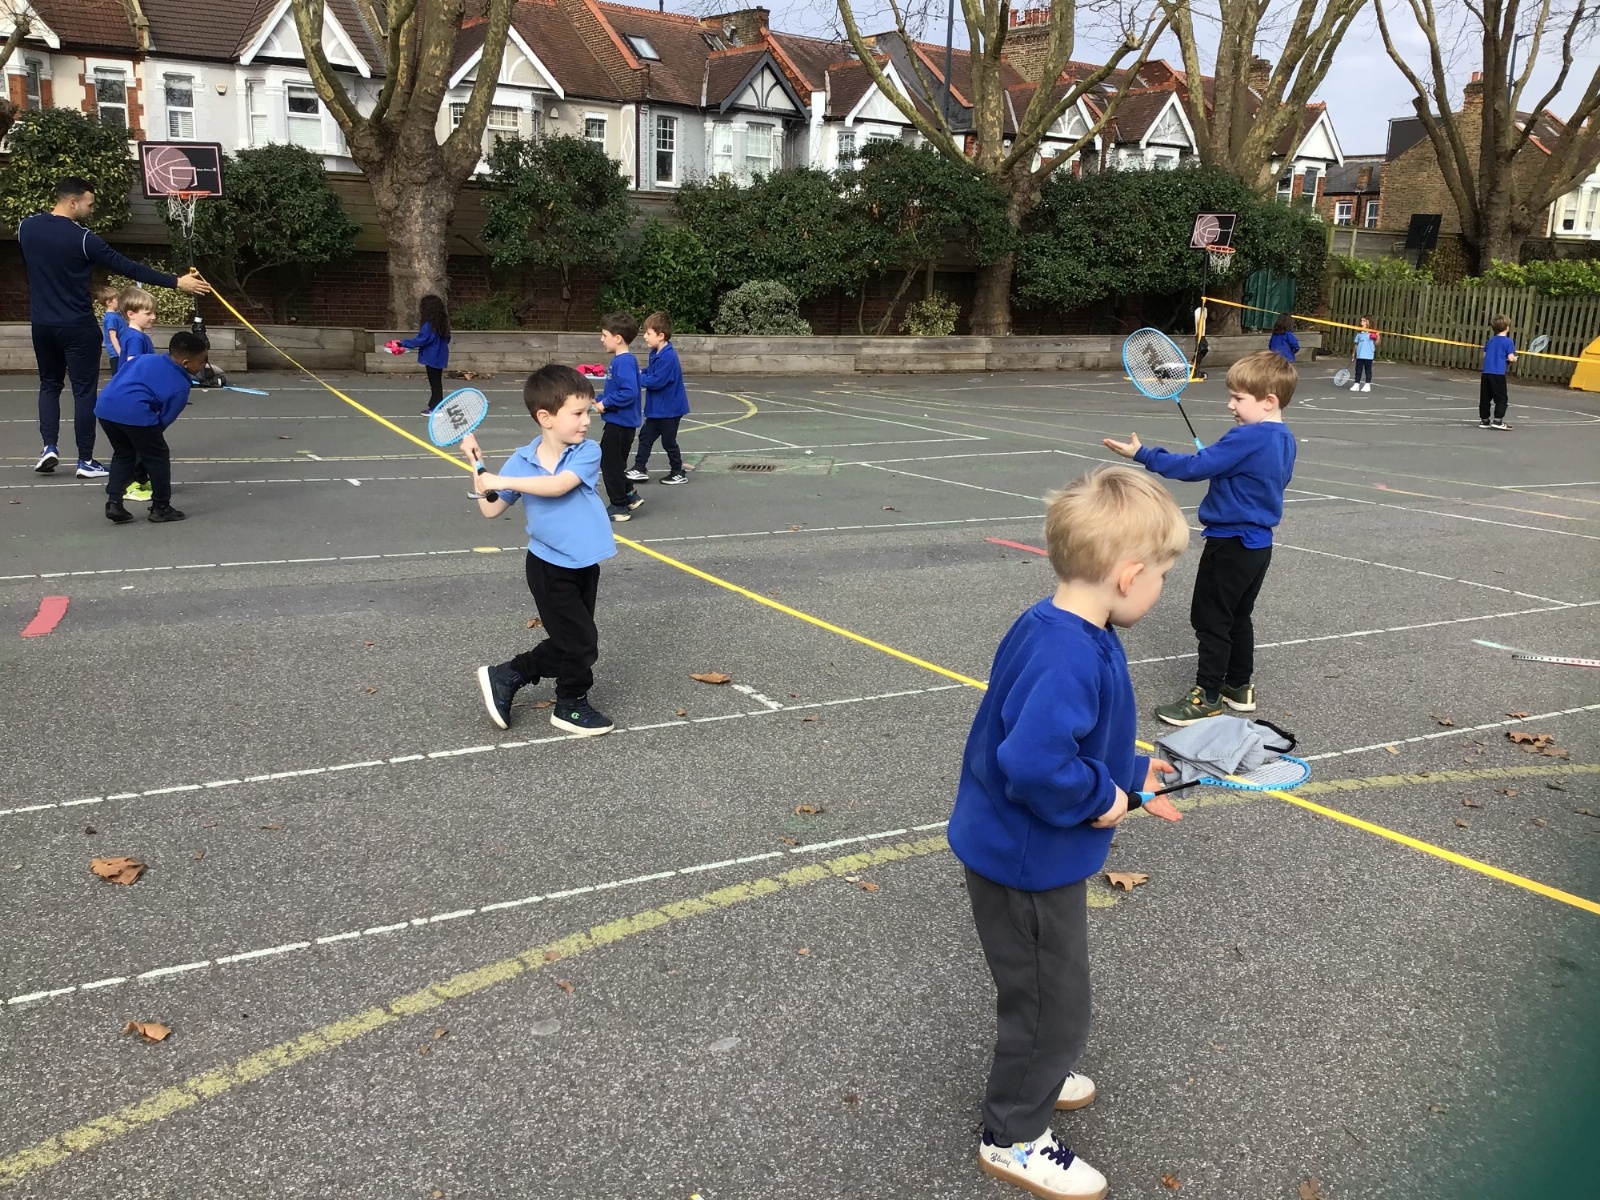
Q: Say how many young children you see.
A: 12